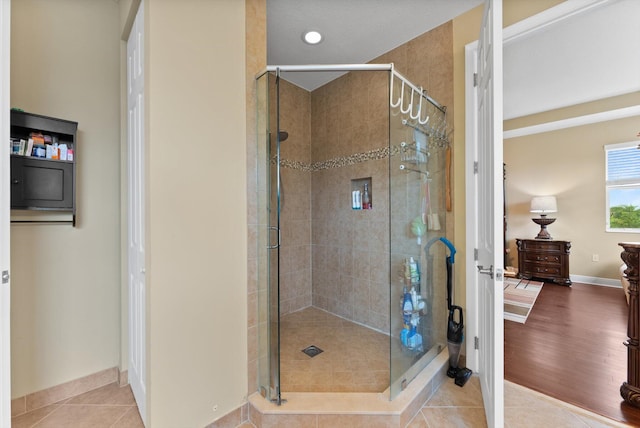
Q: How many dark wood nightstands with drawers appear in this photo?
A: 1